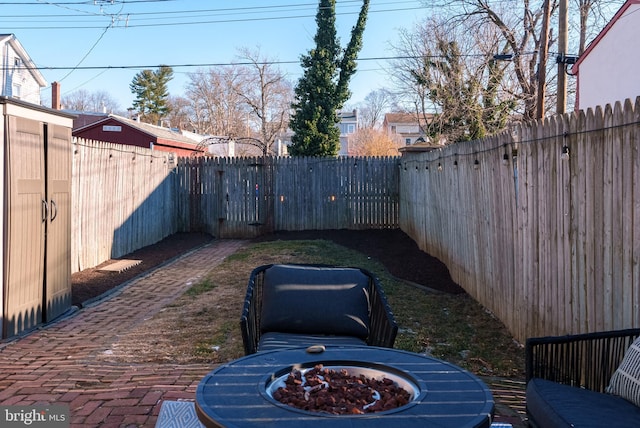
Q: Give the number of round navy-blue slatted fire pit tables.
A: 1